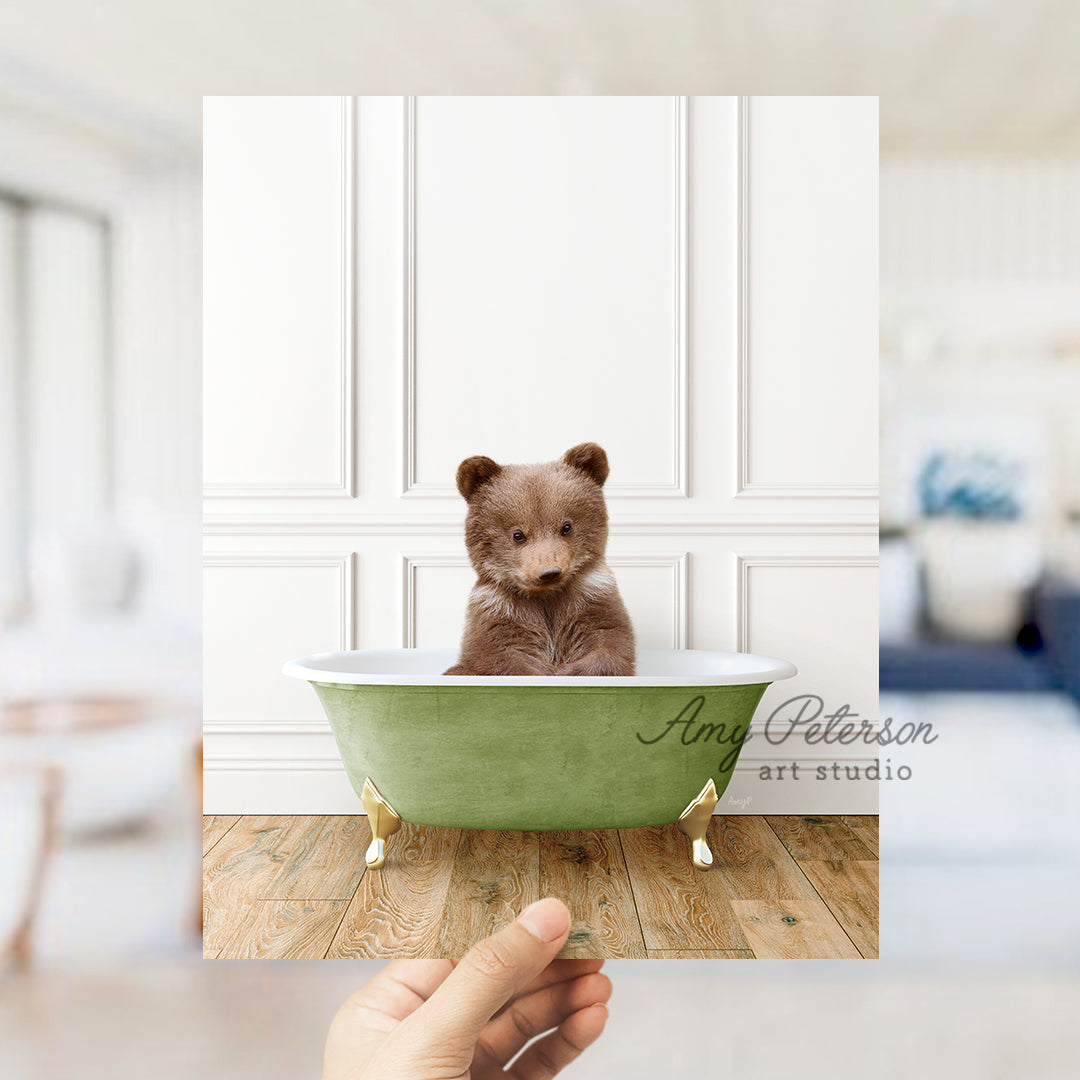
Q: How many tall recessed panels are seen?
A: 3